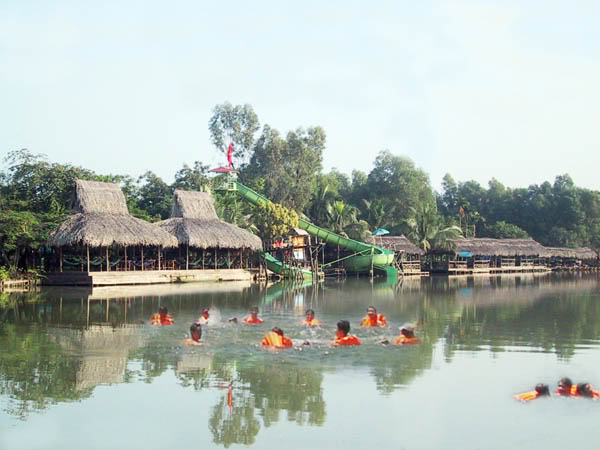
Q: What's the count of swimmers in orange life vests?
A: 12